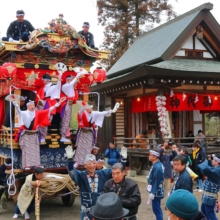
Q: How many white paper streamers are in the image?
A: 4